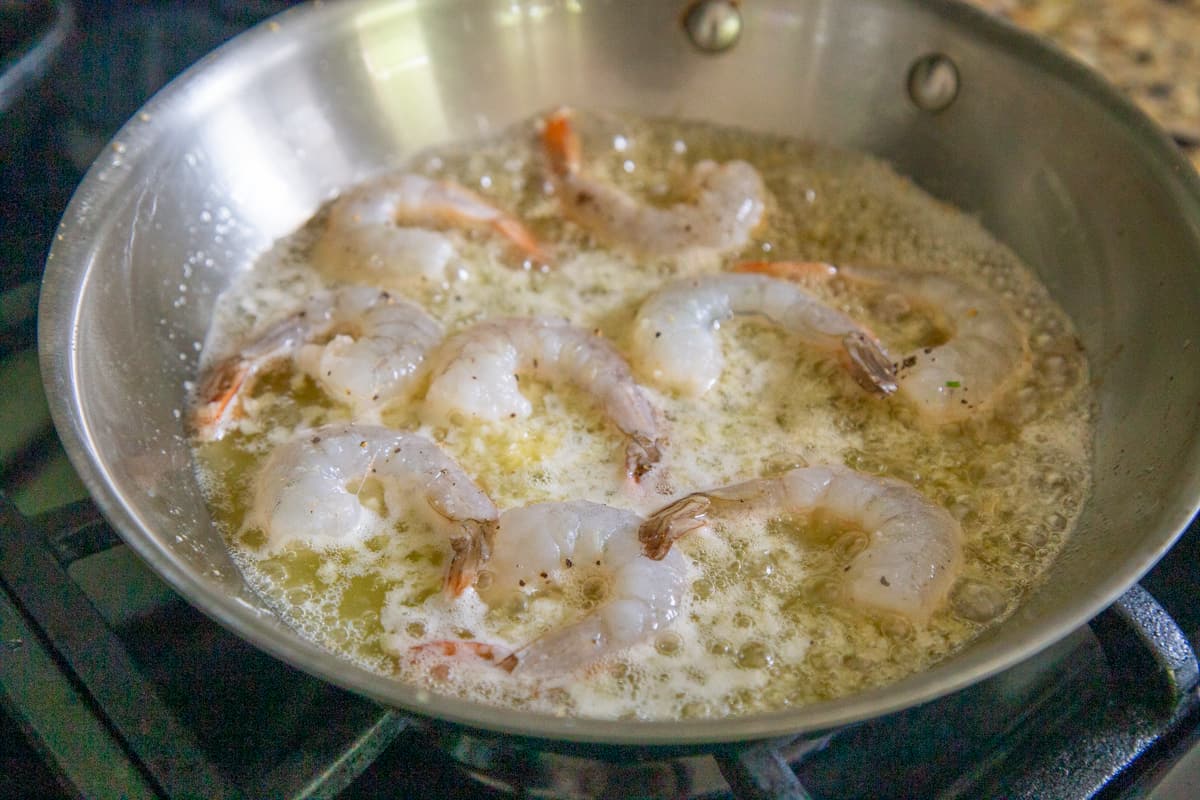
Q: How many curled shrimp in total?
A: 9